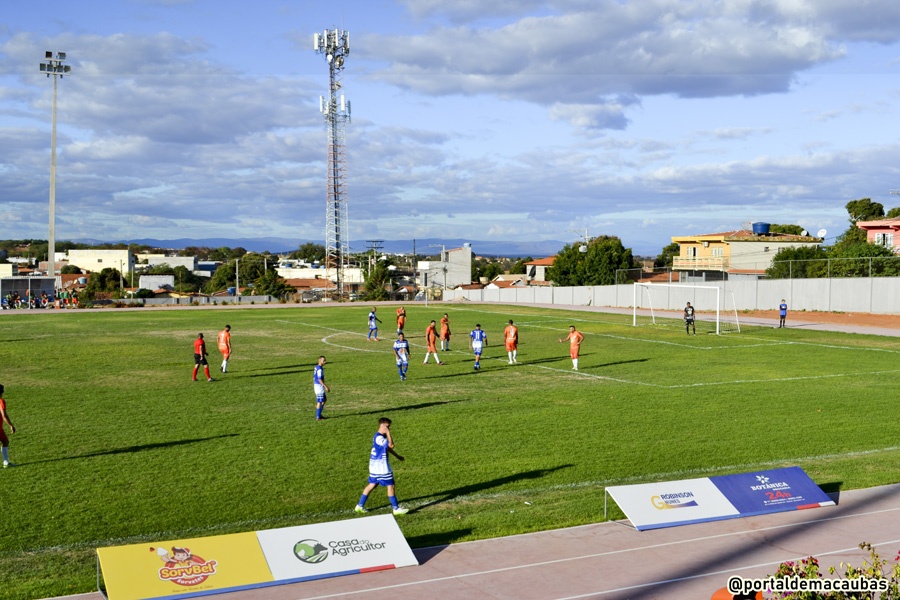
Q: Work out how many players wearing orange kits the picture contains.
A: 7